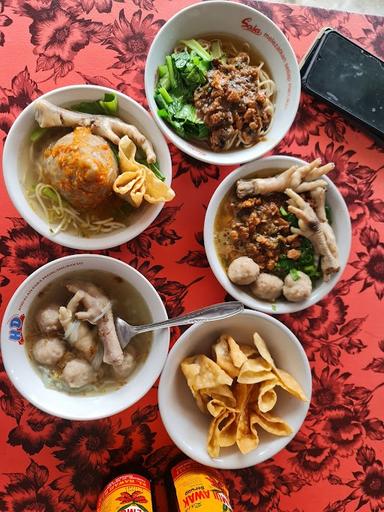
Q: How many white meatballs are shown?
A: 7